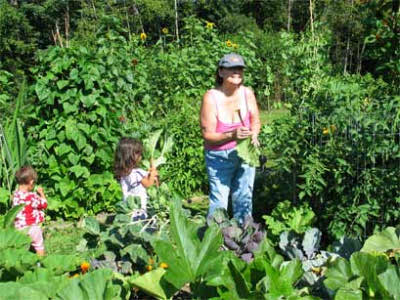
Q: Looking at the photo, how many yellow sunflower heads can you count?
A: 5